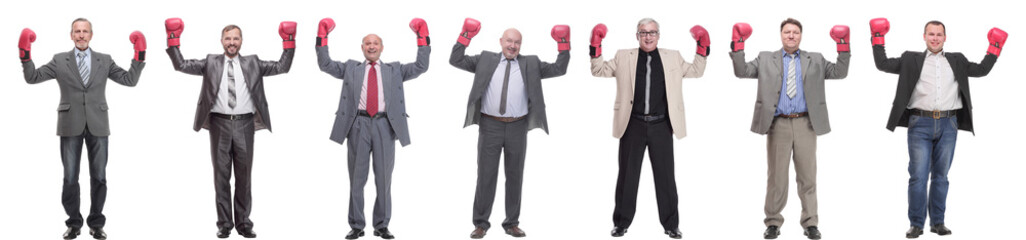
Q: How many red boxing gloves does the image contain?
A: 14